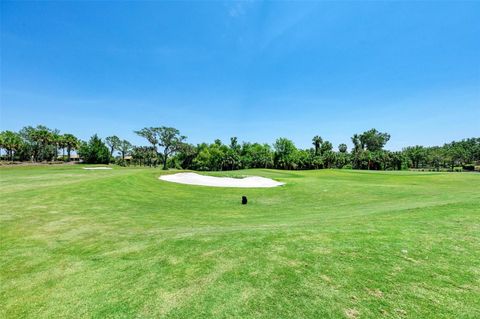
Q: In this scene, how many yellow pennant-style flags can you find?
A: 0